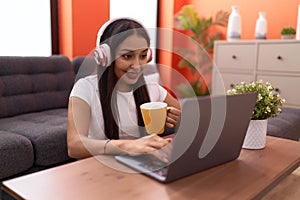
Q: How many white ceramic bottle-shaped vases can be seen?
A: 2